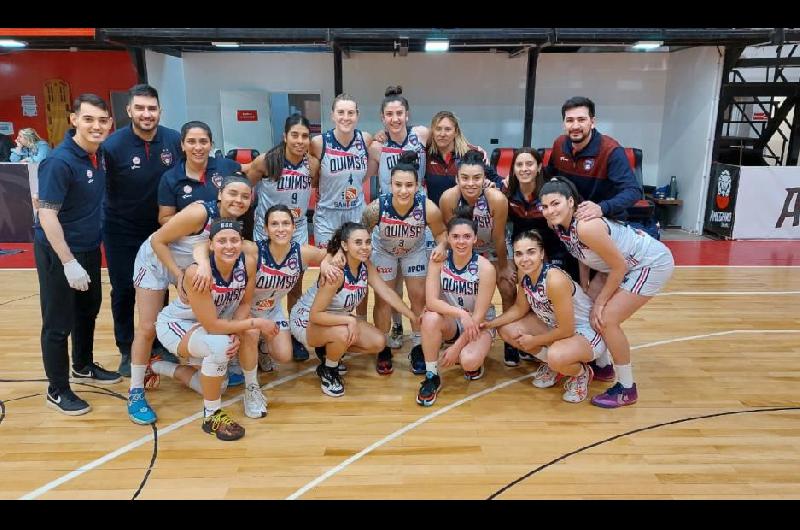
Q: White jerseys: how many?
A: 12